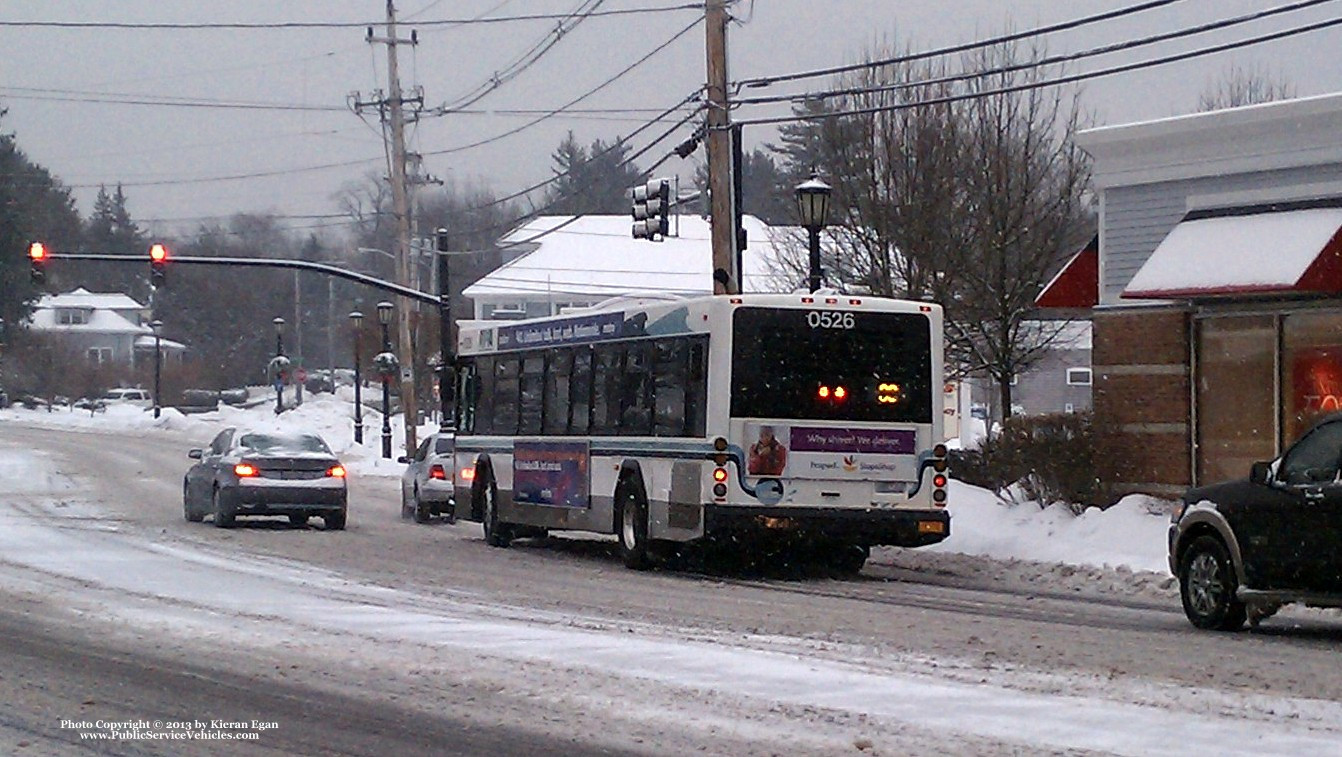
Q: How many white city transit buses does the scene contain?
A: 1